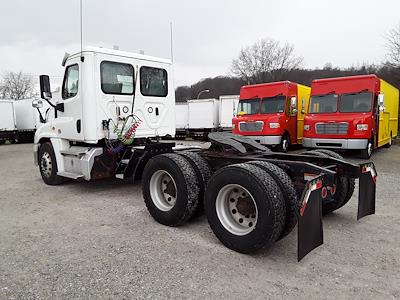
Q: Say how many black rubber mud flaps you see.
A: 2